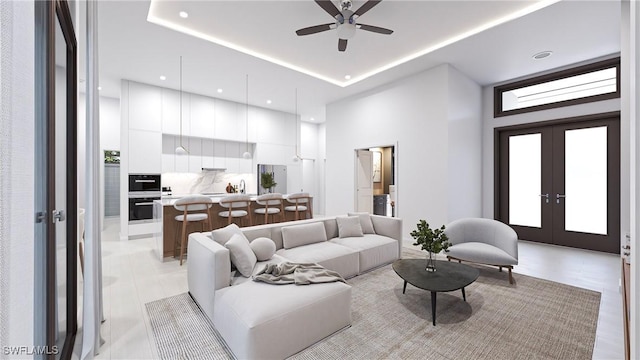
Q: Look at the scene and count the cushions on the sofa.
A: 6